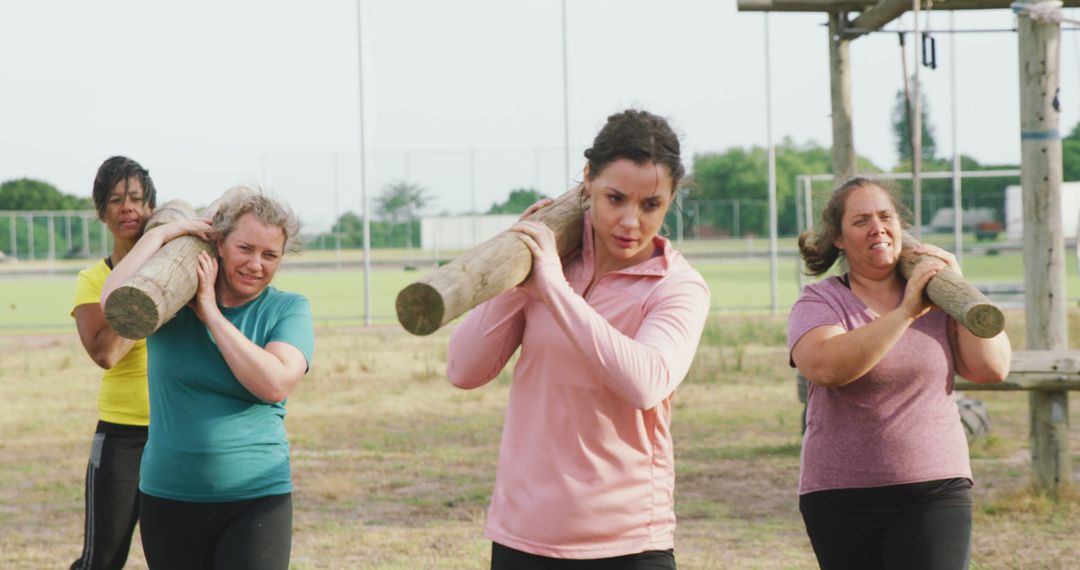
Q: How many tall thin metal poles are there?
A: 4